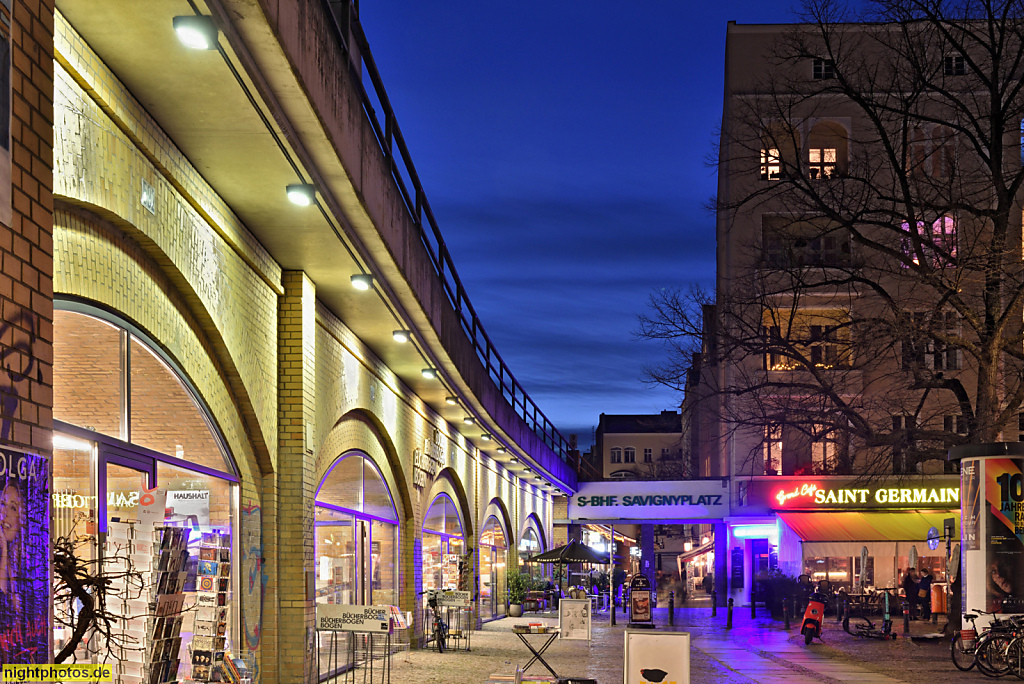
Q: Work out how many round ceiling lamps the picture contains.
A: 15